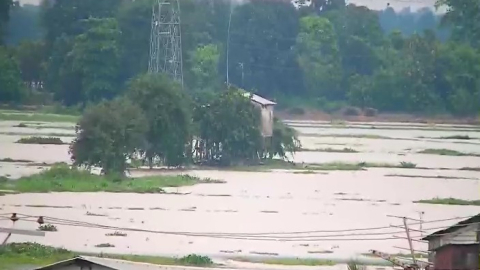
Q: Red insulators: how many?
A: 2